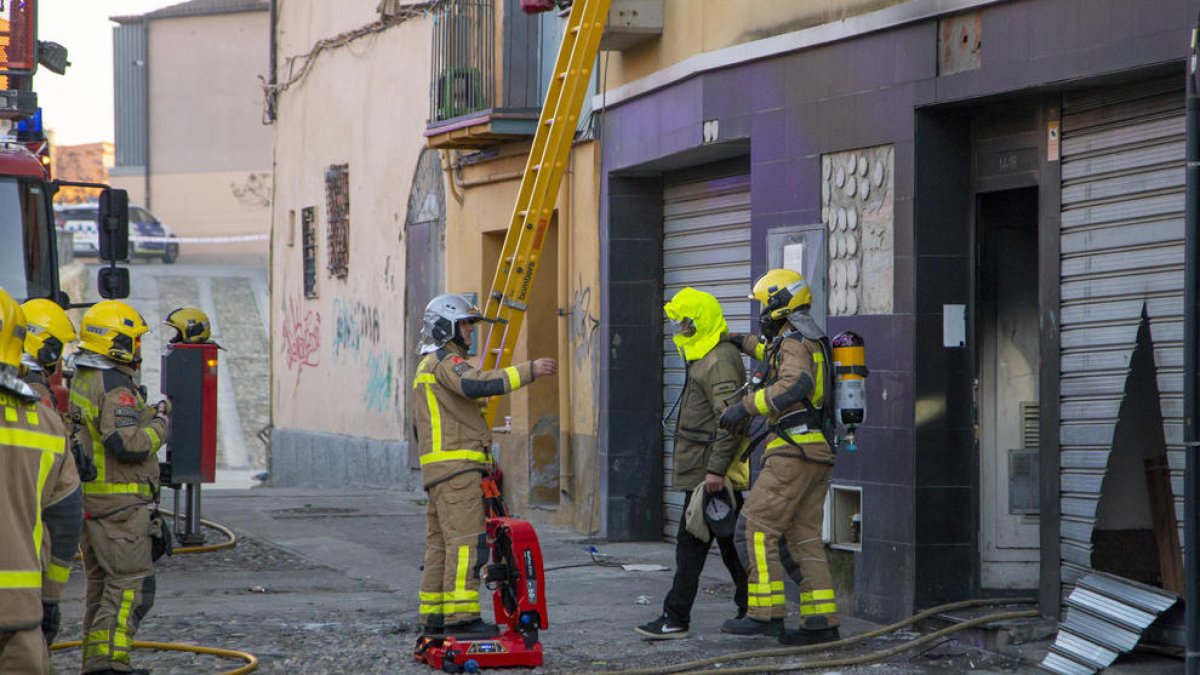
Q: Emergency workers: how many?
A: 5